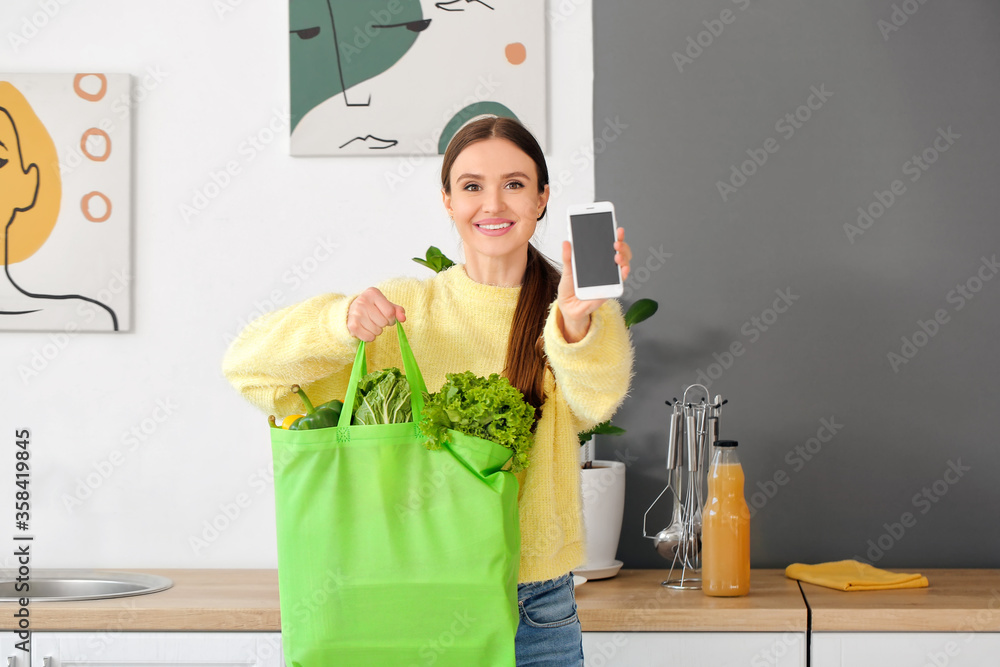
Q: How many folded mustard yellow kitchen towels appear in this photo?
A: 1